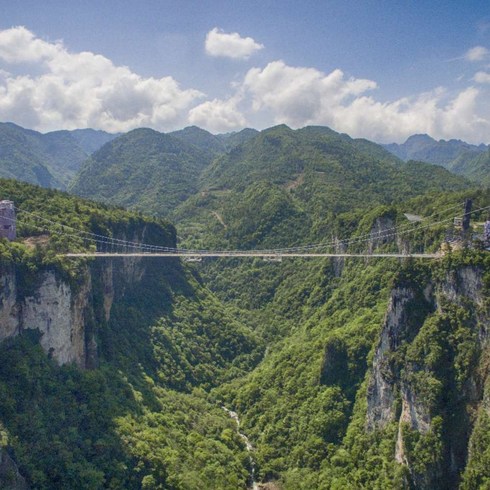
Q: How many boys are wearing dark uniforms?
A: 0